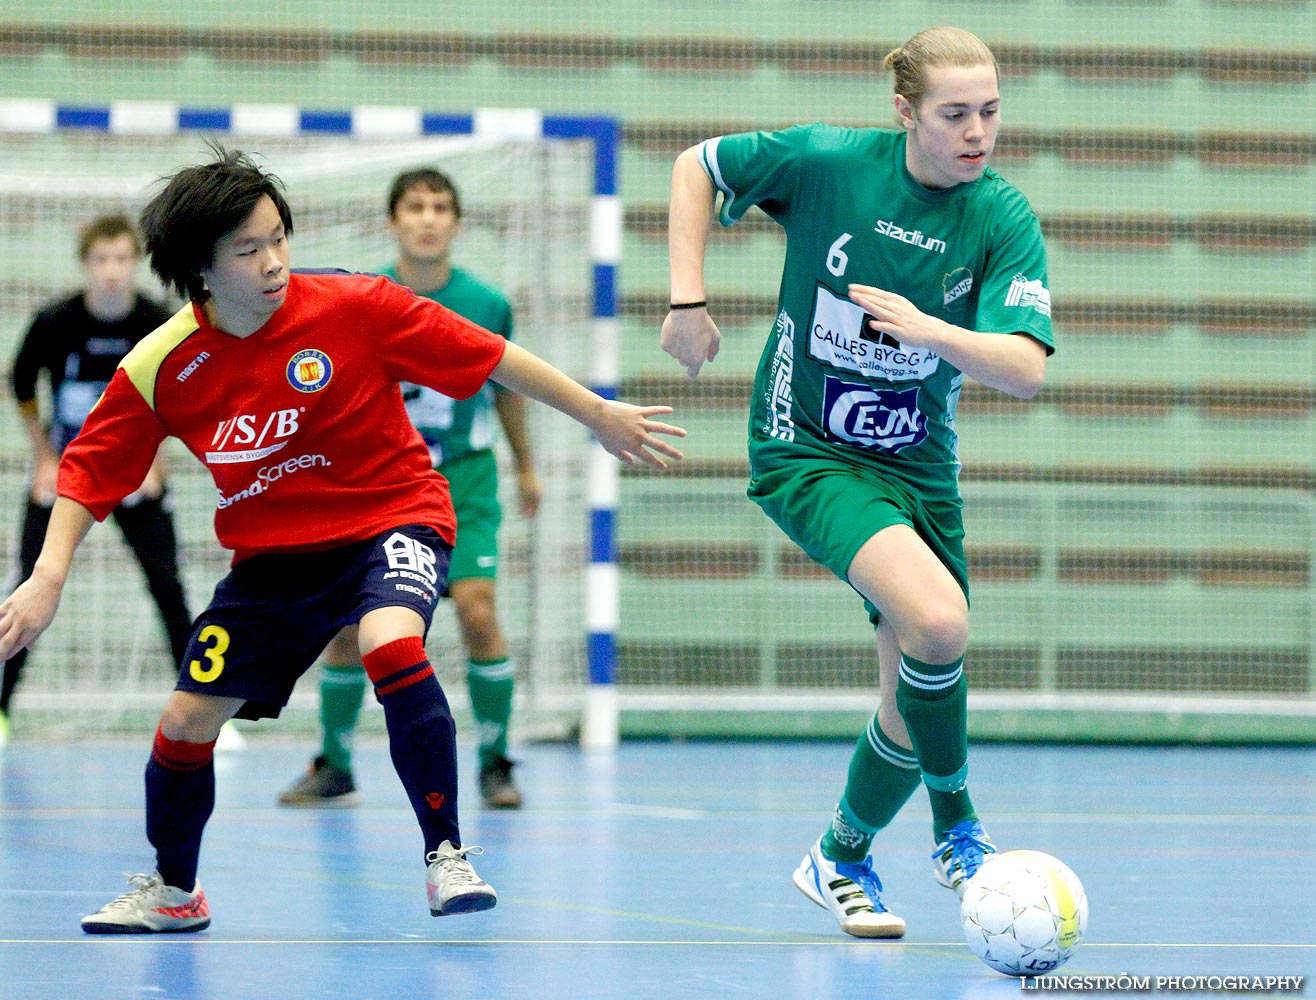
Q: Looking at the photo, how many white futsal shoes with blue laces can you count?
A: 2